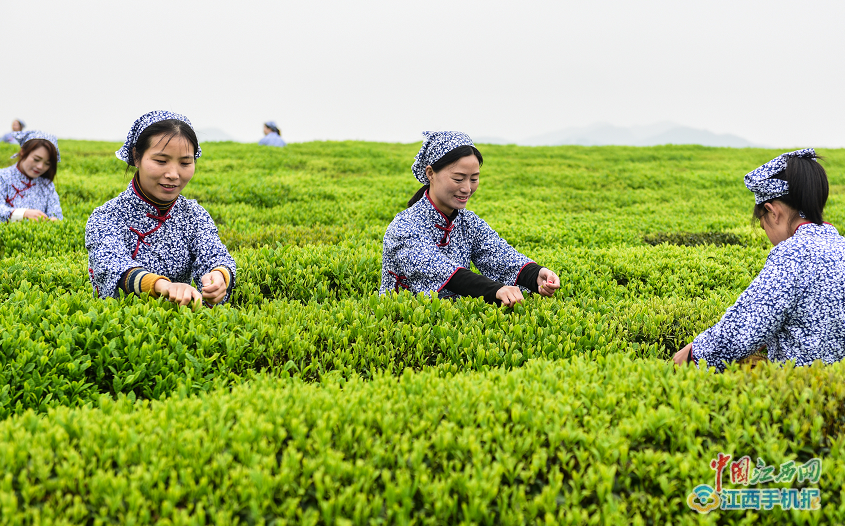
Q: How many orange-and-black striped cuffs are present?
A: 2